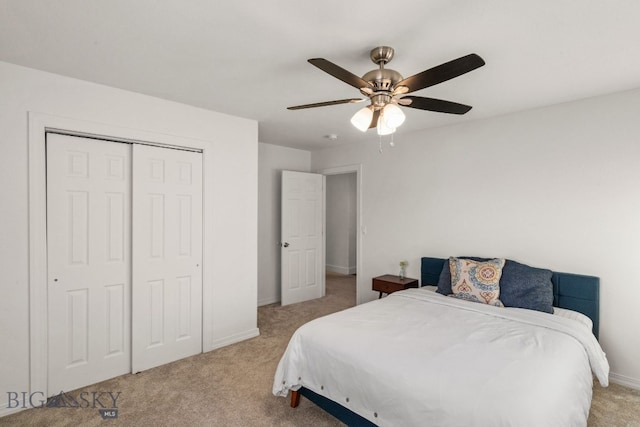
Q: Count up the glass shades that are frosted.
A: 3